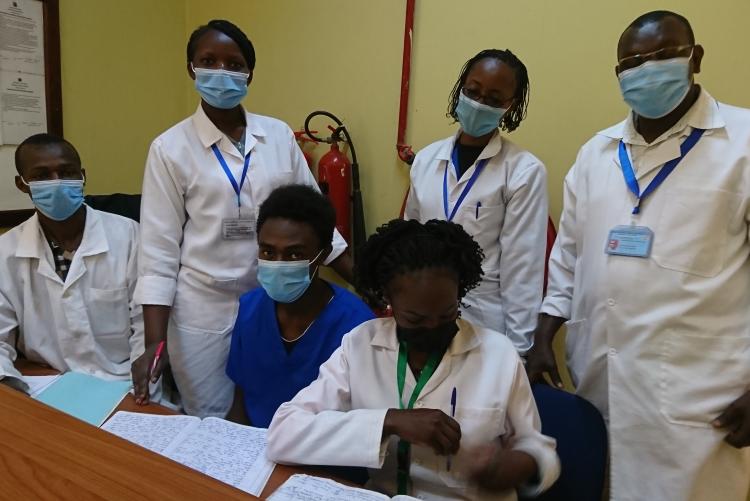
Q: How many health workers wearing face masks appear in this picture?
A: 6